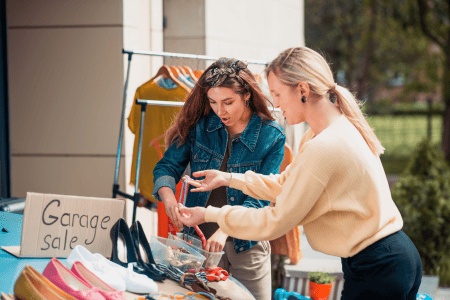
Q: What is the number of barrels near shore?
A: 0